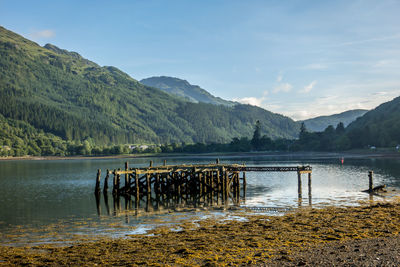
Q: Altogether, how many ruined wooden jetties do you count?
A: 1